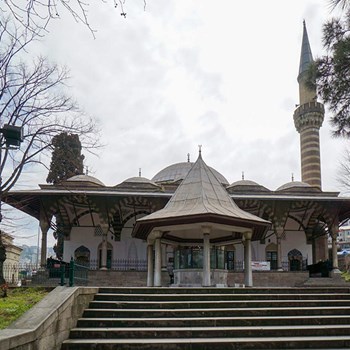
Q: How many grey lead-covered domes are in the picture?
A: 5